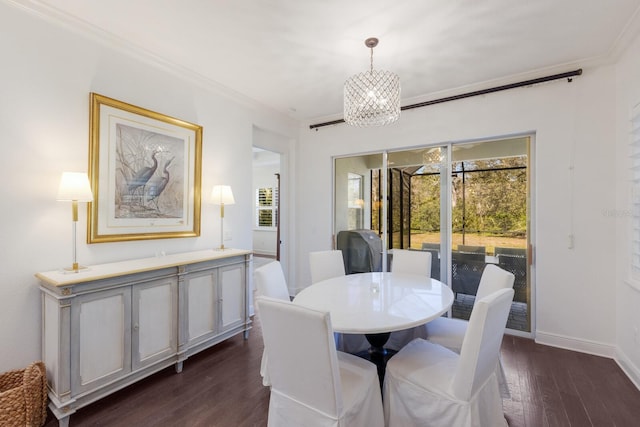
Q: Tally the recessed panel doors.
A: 4